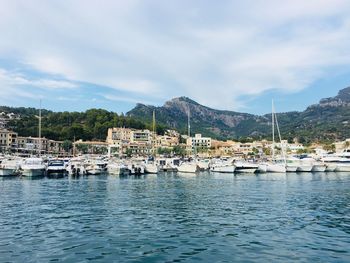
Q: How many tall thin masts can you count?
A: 4